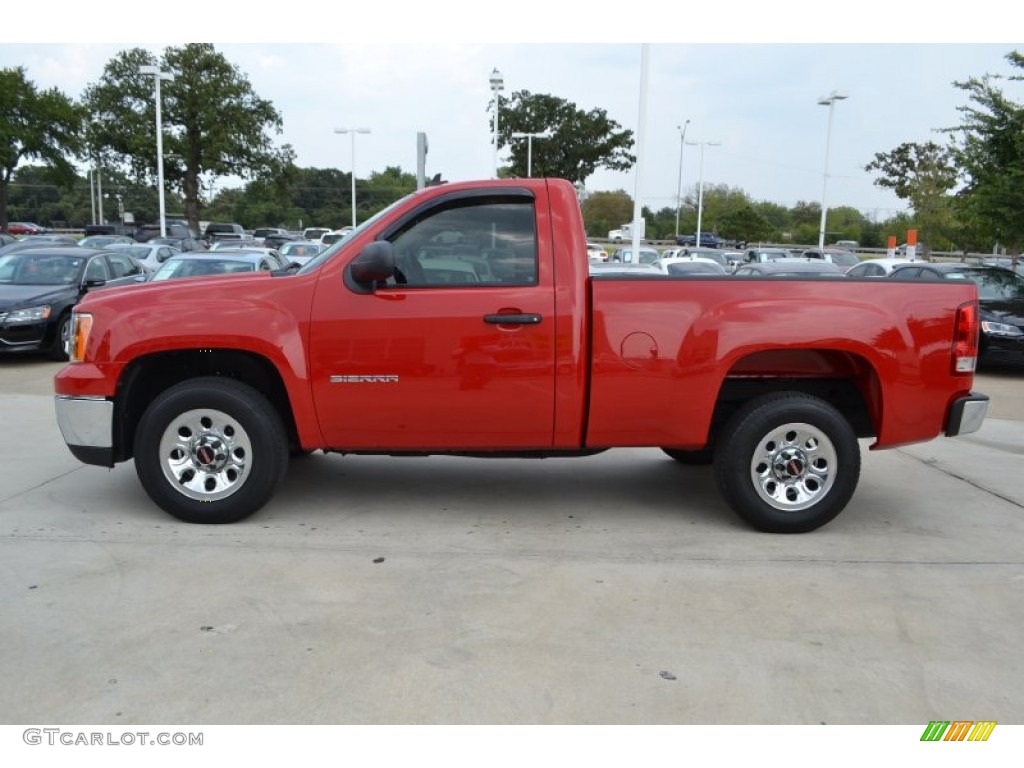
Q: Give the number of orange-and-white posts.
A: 2